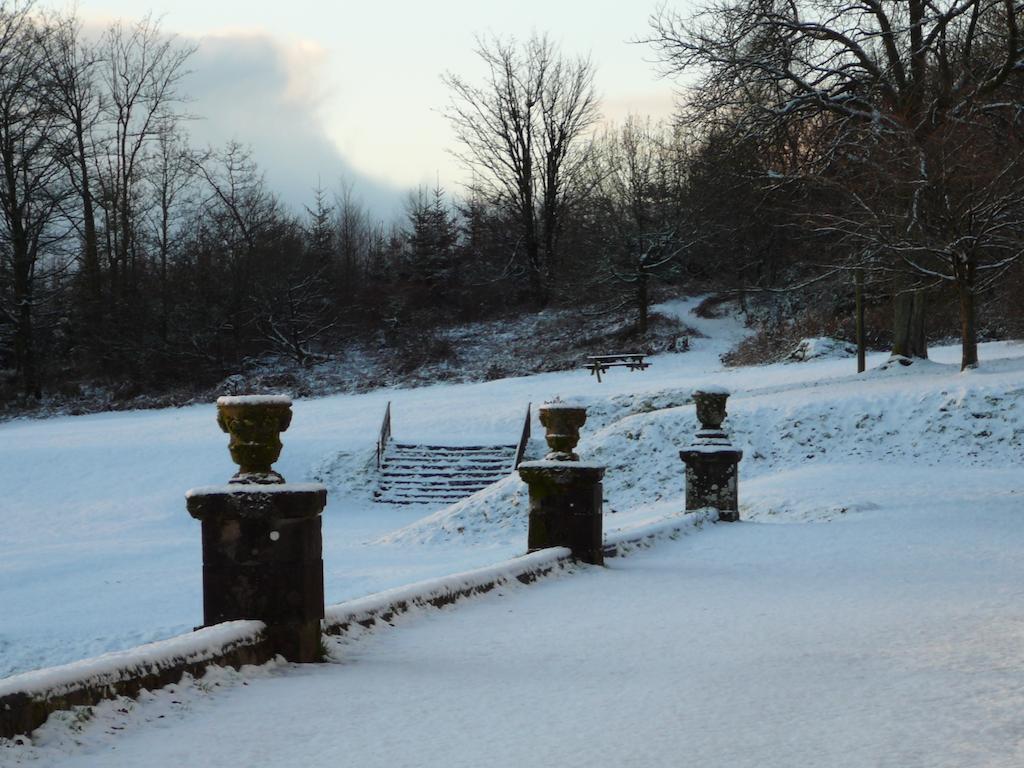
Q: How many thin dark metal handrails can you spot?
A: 2